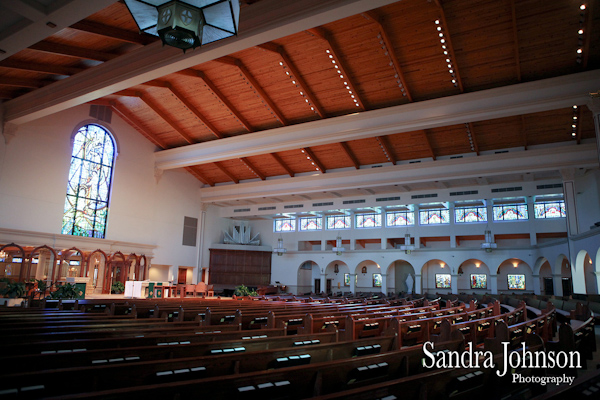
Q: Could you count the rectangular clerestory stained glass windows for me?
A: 9